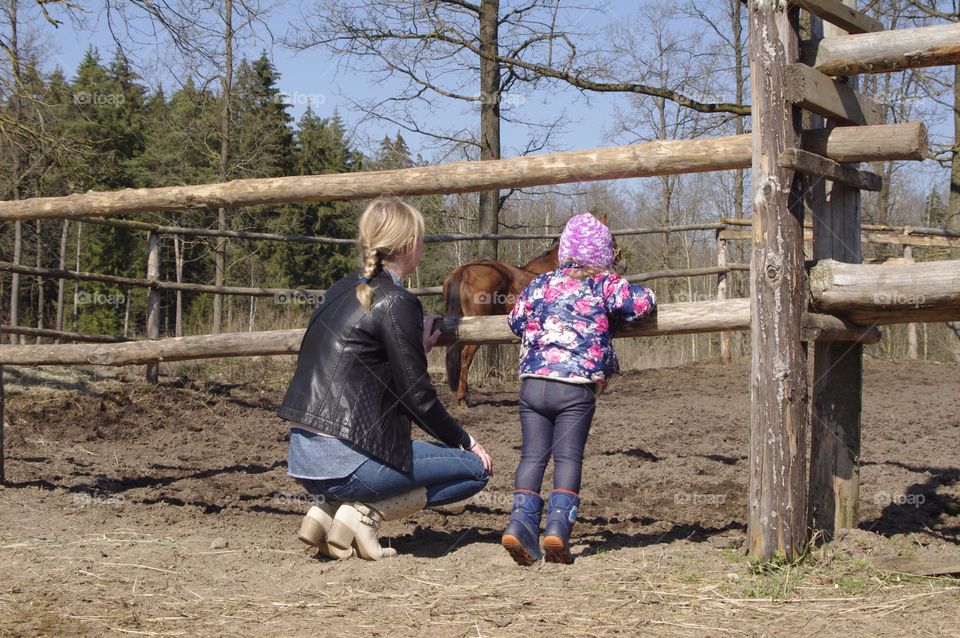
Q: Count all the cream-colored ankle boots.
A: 2